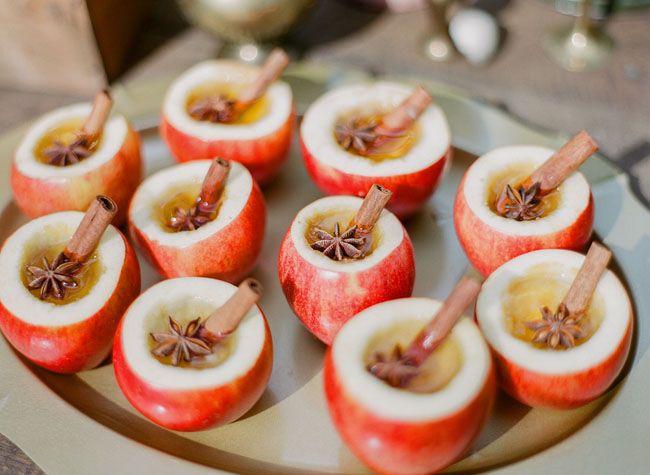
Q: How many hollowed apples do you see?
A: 10